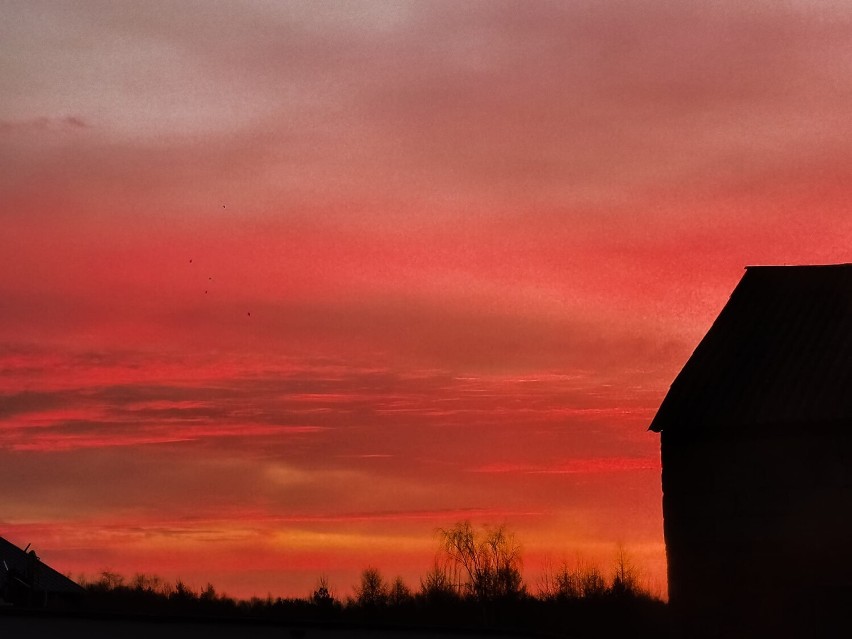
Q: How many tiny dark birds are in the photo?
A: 5